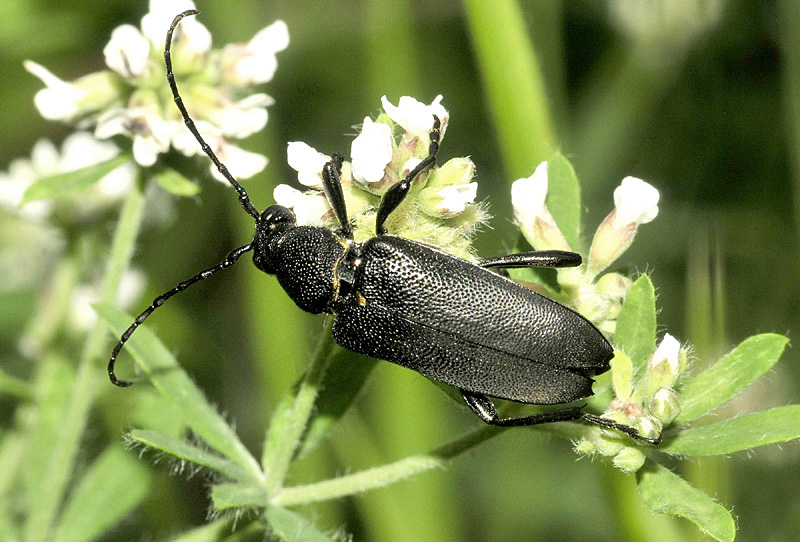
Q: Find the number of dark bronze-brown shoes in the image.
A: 0